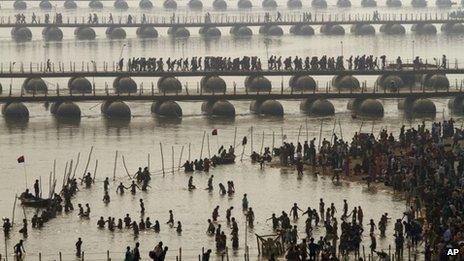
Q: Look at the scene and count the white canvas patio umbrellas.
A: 0